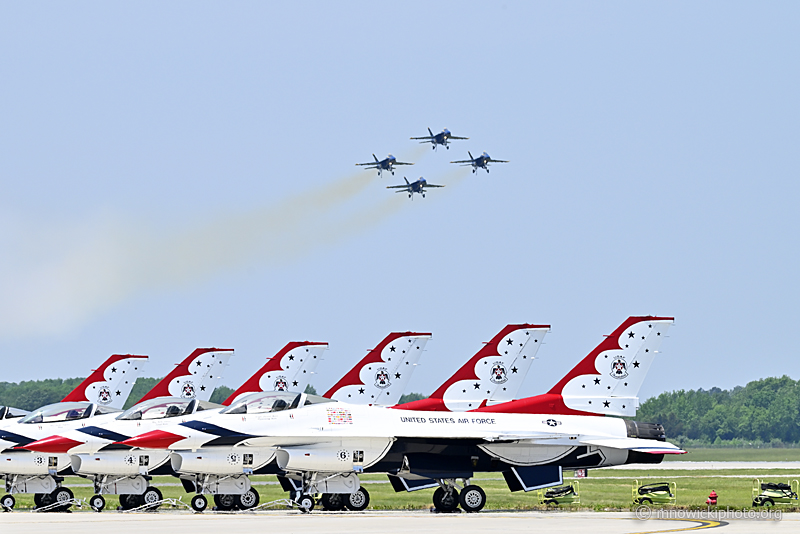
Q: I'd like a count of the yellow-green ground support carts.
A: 3